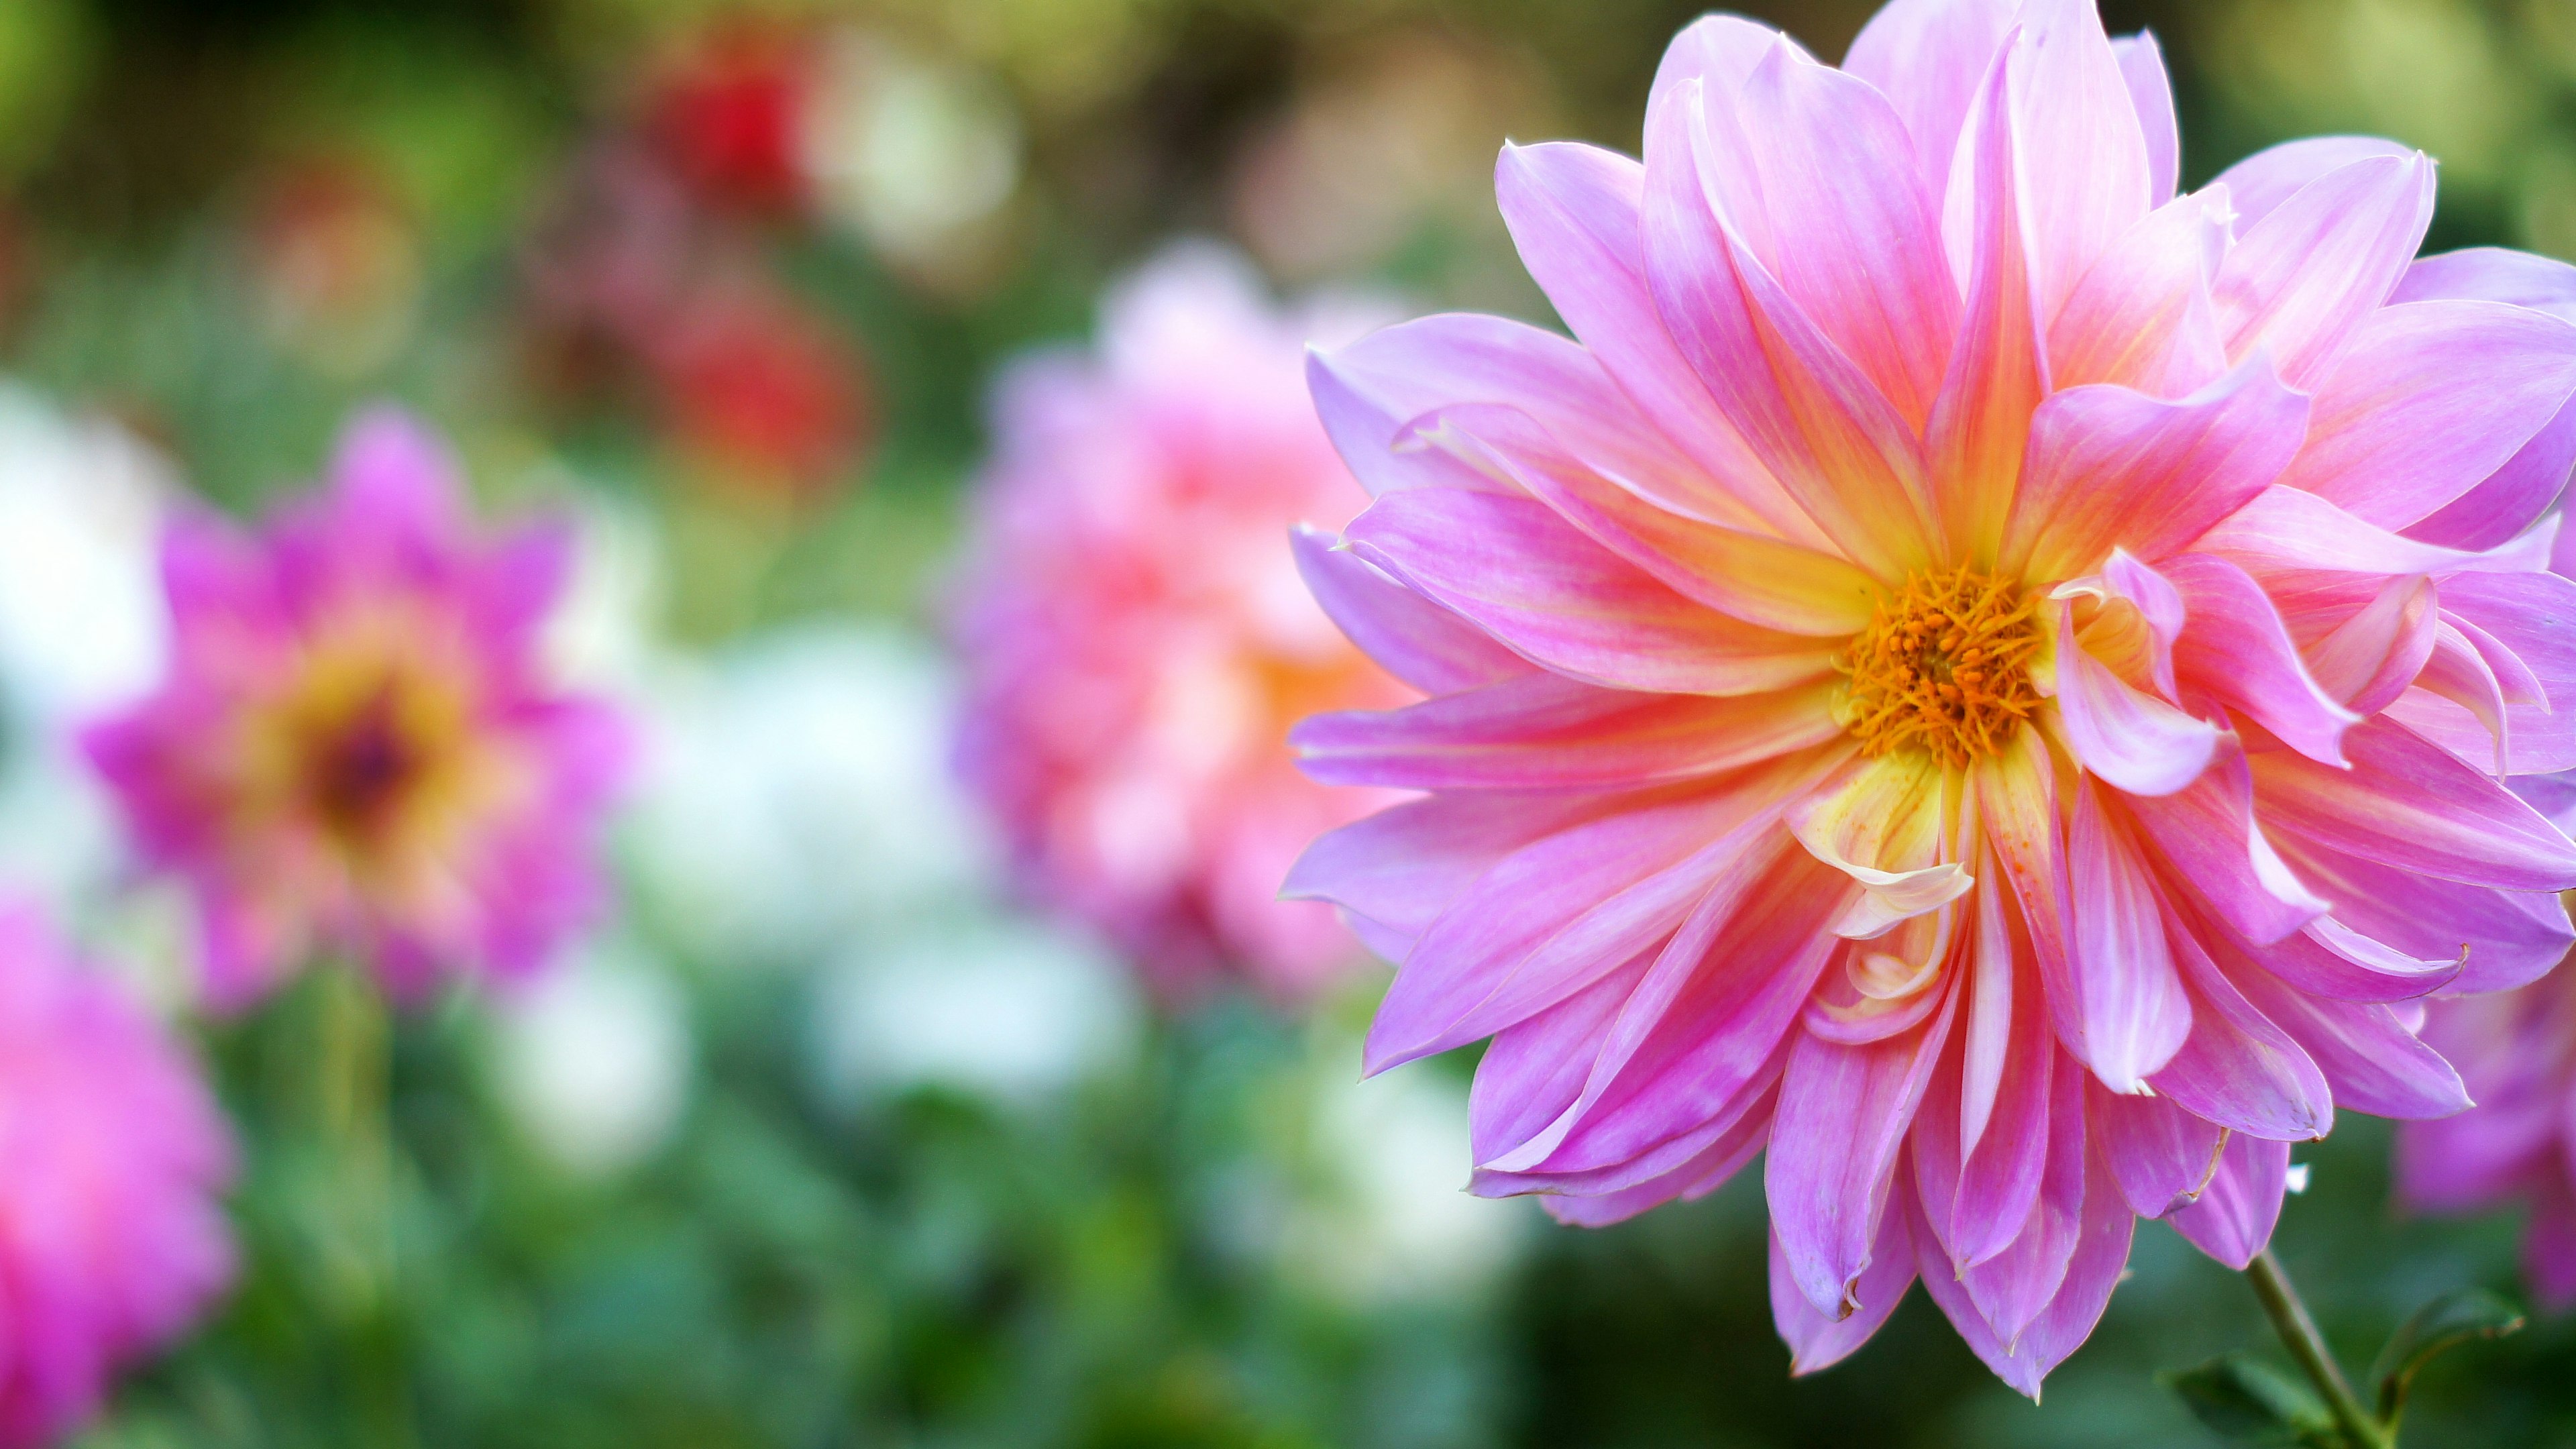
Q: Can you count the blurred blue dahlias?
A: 0